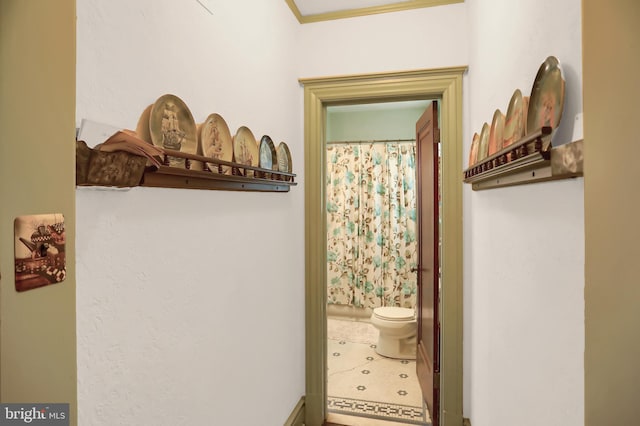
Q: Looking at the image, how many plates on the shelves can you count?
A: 10